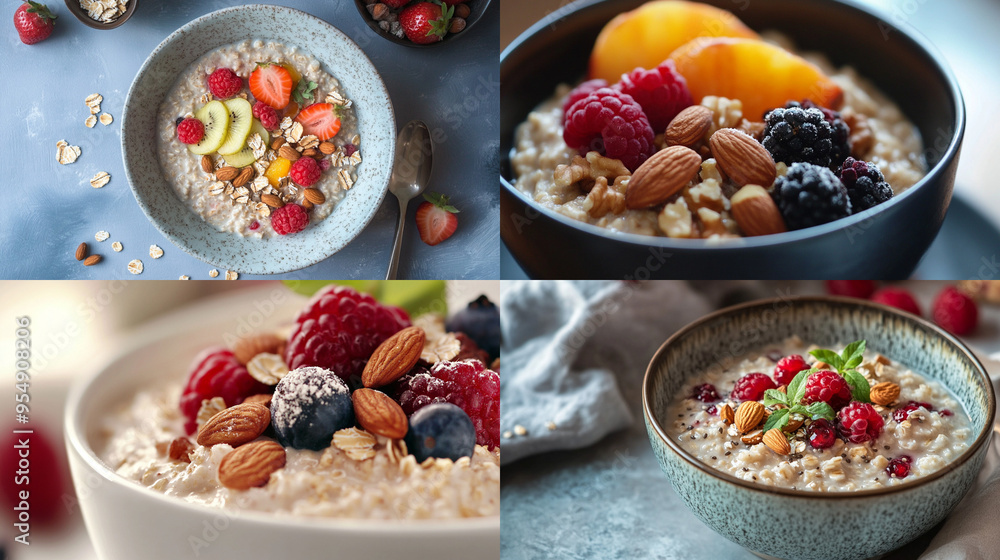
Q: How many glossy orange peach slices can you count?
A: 2